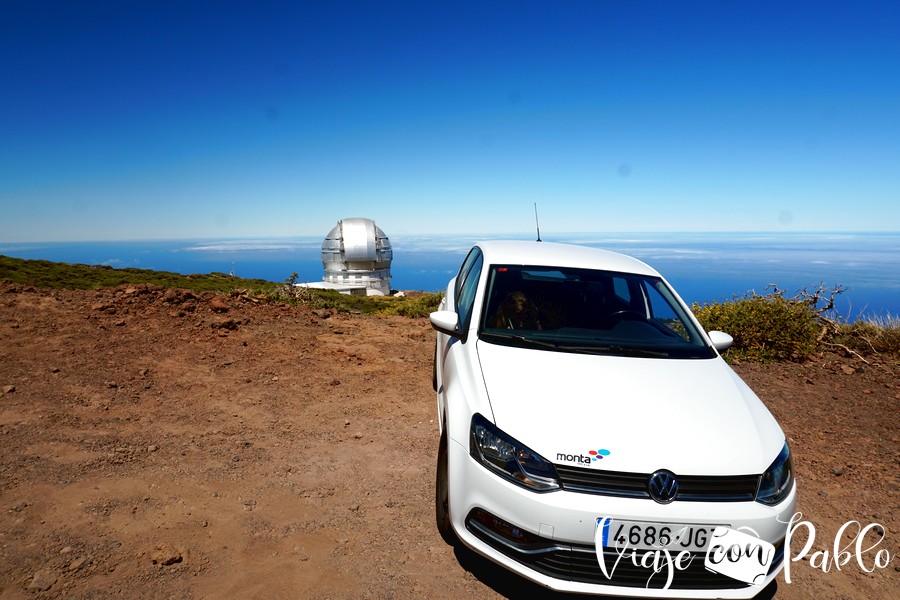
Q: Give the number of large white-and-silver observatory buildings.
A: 1